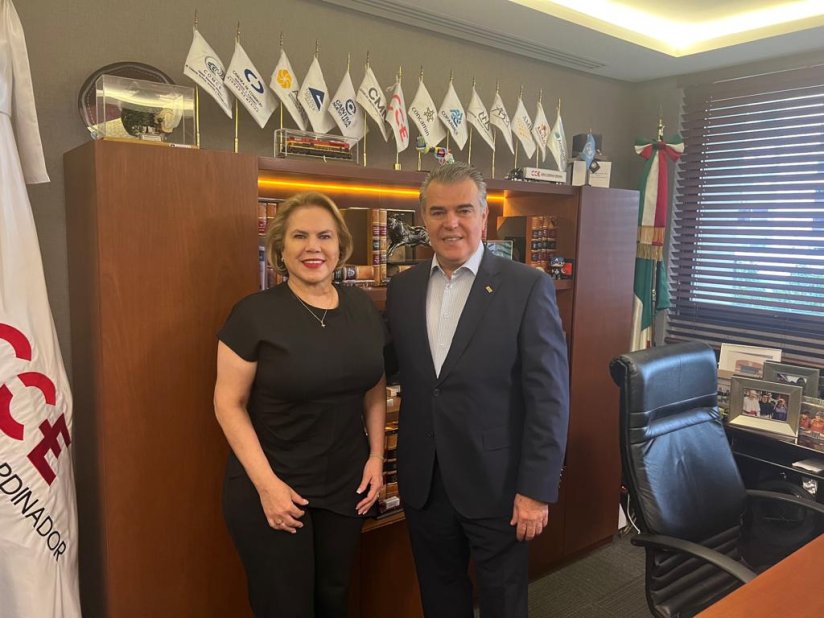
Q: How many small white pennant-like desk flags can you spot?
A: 14